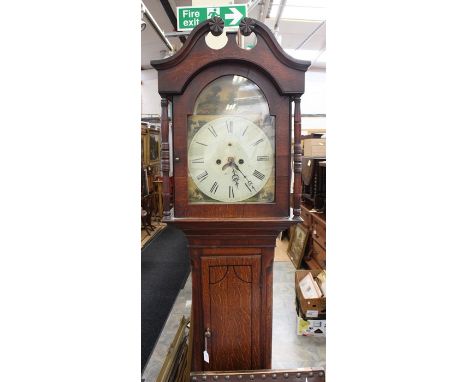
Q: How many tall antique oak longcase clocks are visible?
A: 1